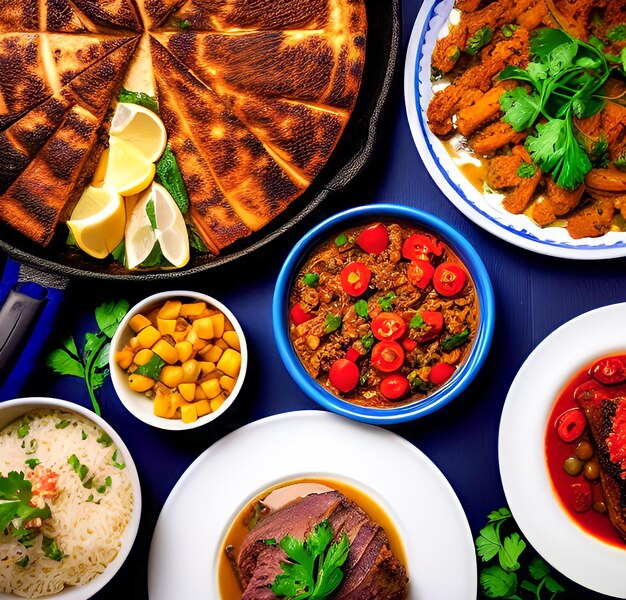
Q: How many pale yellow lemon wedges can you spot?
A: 4